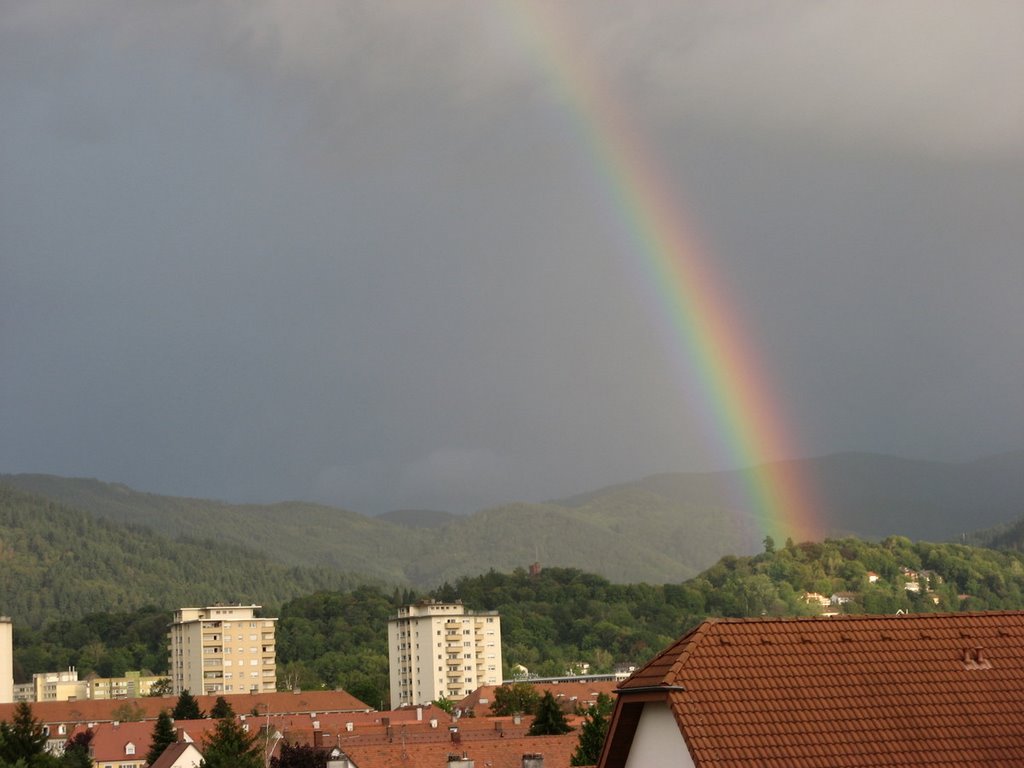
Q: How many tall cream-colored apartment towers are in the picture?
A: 2